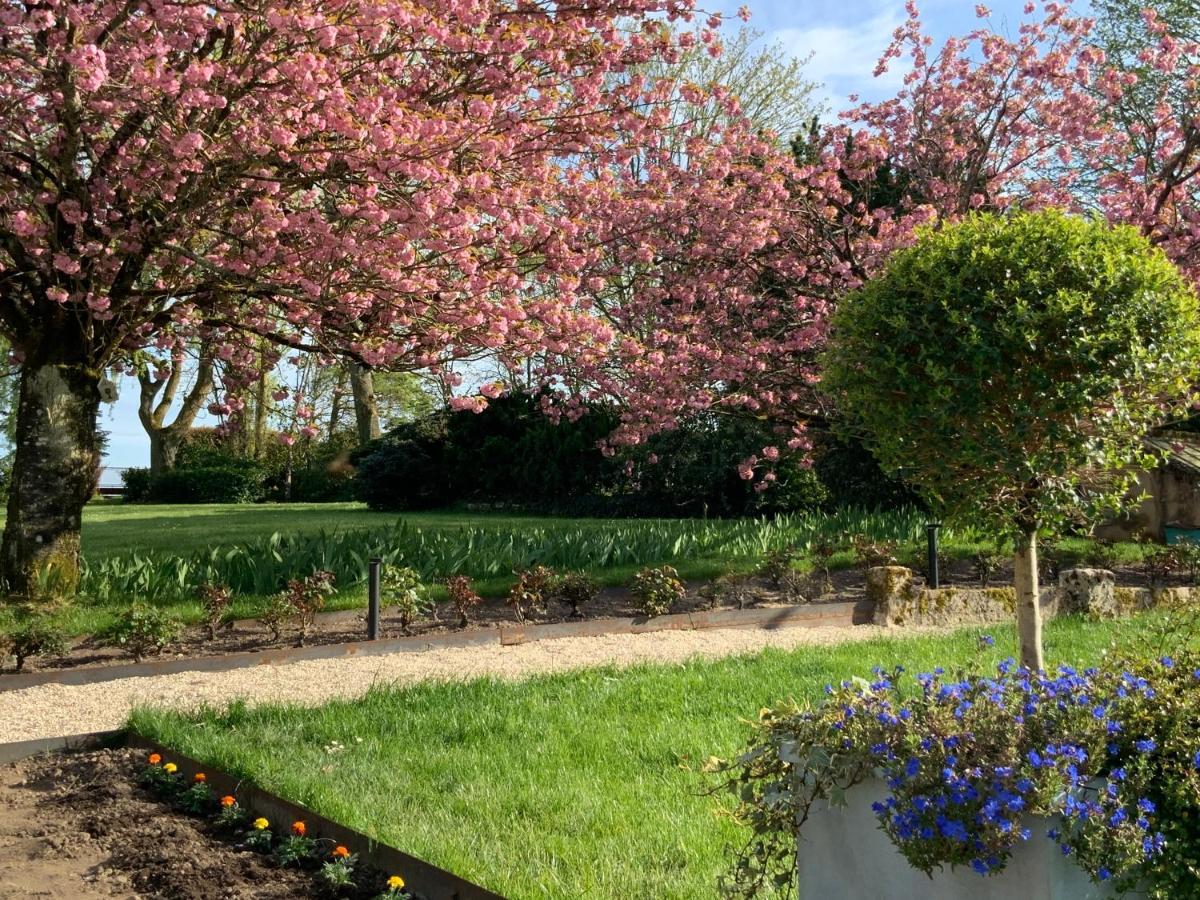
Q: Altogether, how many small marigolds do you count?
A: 8